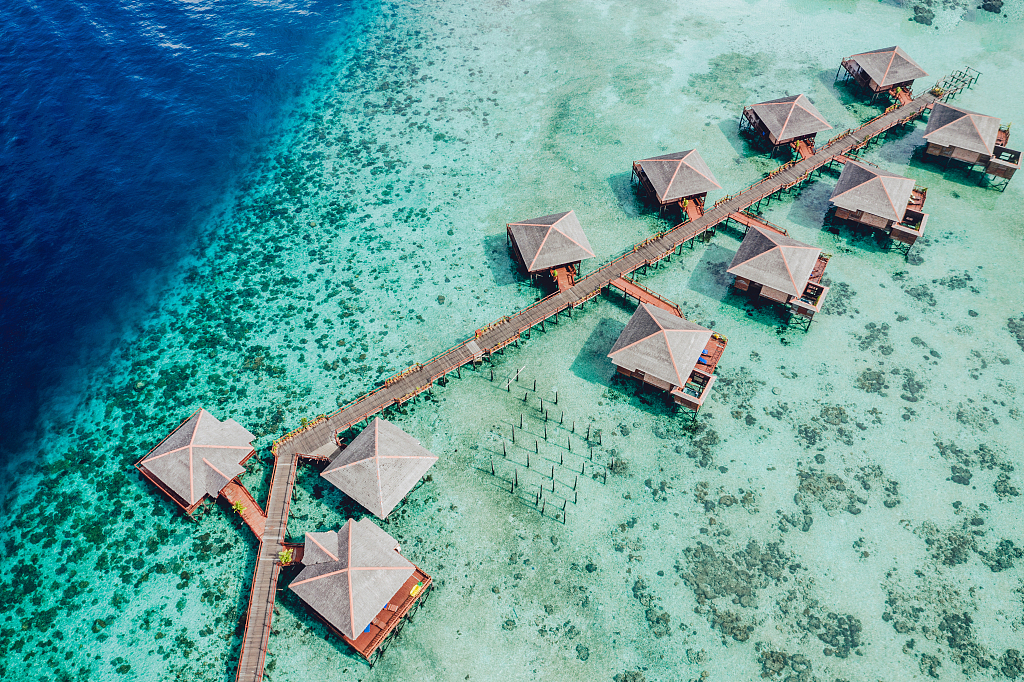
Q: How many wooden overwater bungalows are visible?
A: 11